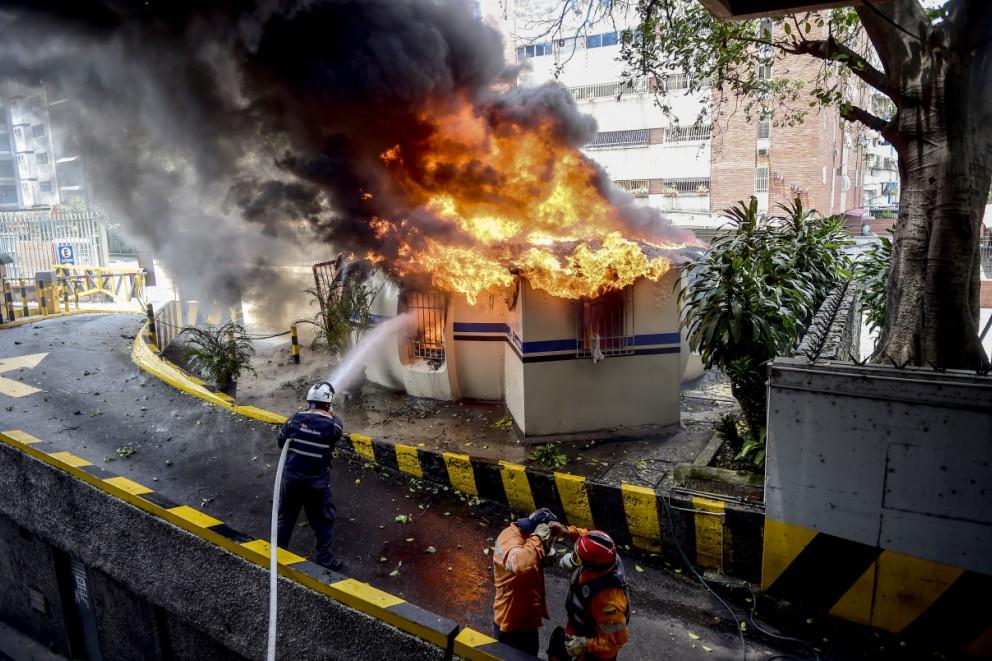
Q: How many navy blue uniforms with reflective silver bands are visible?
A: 1